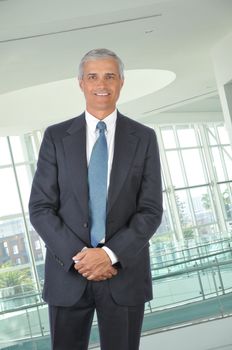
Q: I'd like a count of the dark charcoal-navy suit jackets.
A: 1